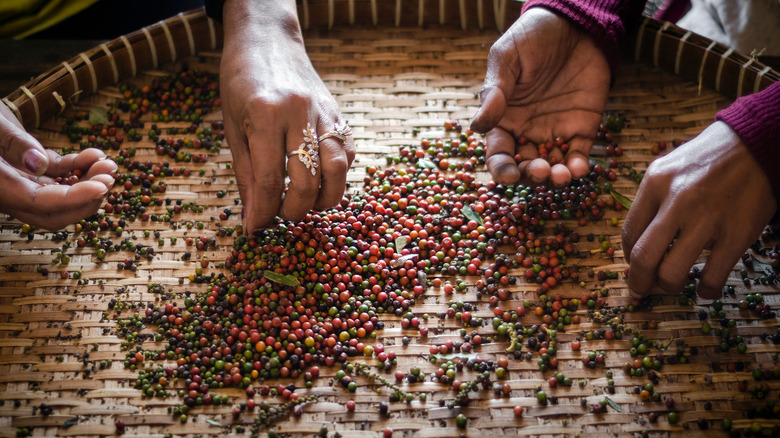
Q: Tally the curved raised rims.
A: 1